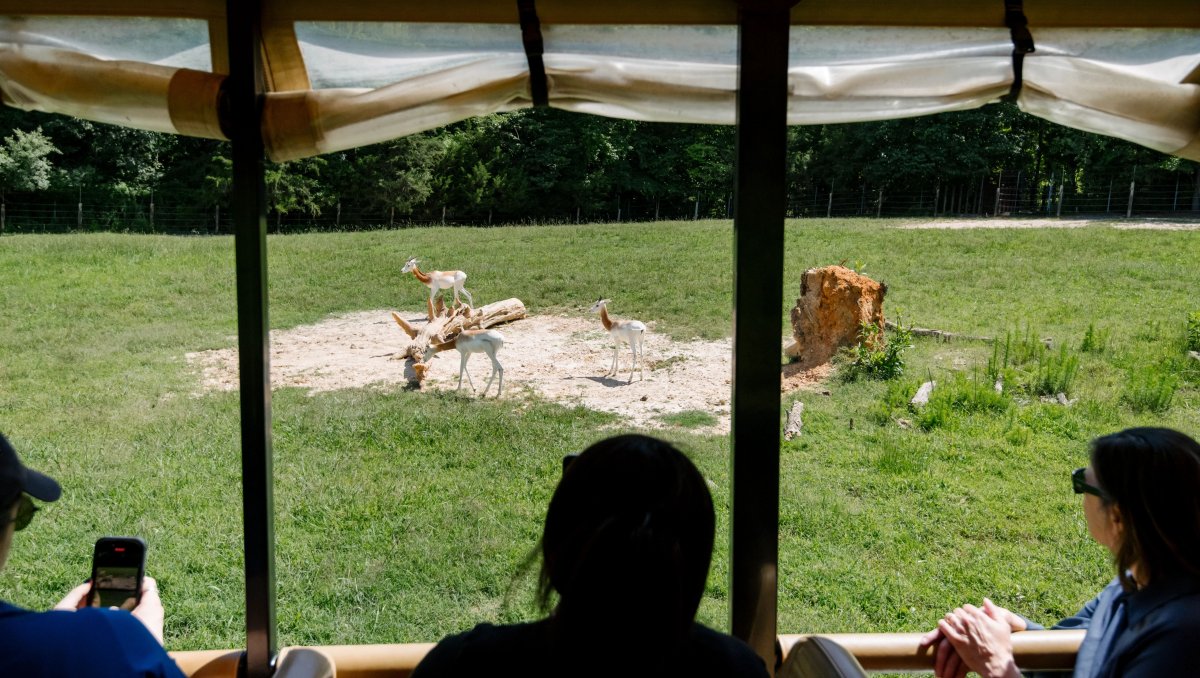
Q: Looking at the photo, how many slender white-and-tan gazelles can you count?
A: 3